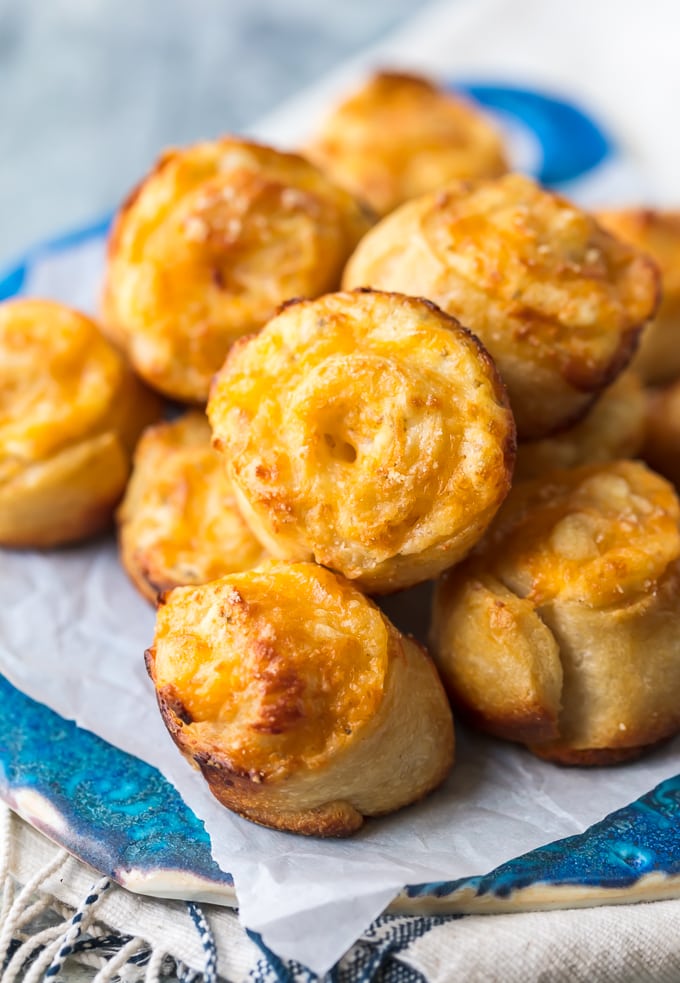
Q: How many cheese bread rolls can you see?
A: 11